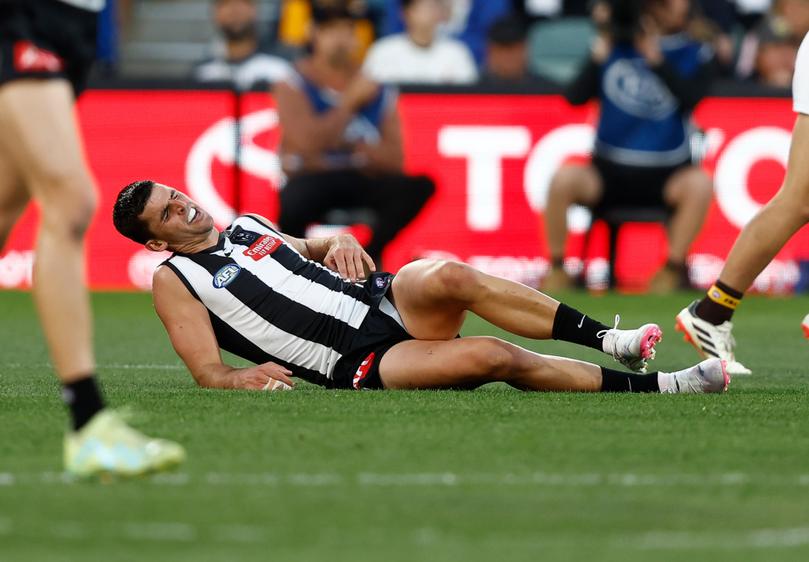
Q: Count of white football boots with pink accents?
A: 2